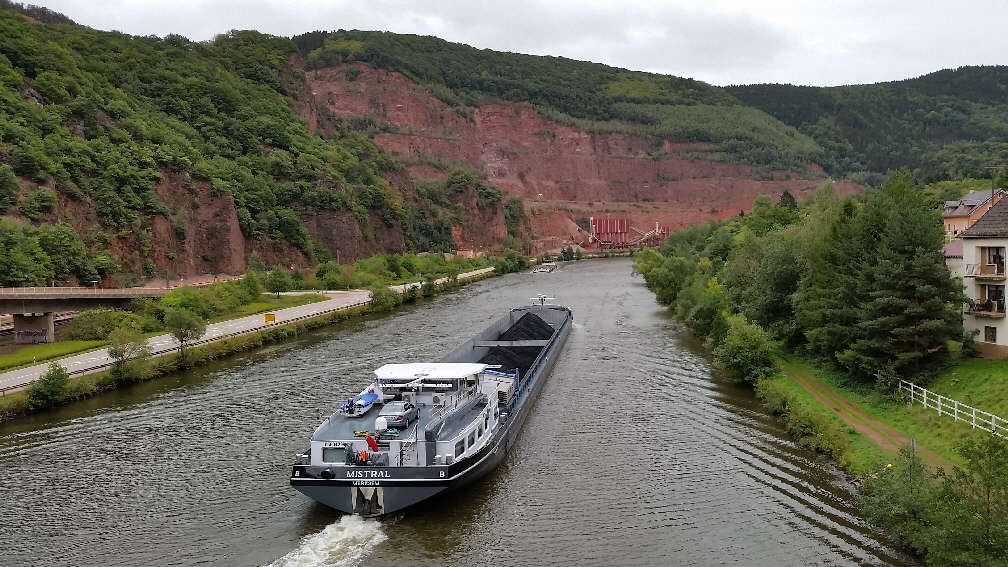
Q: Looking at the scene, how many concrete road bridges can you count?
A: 1